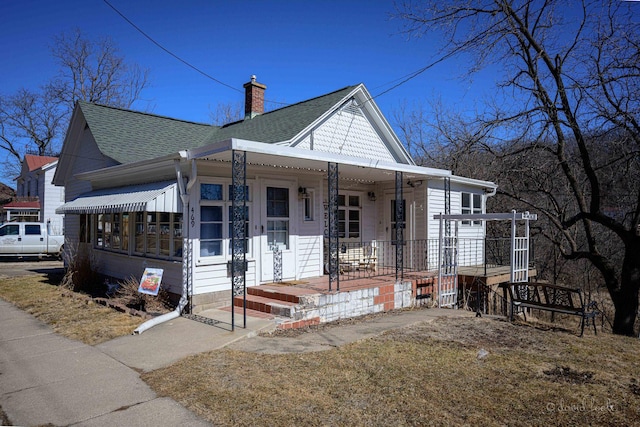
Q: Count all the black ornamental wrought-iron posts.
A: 4